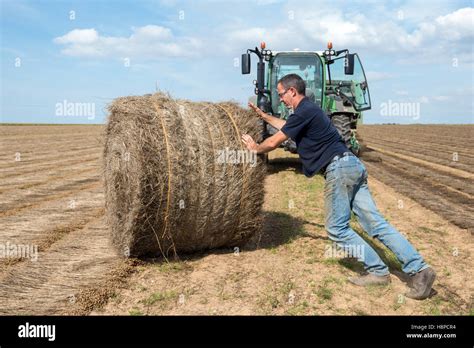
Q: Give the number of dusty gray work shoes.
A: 2